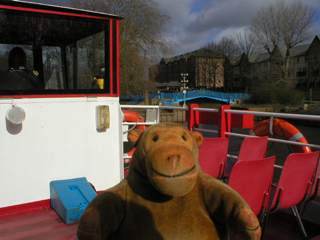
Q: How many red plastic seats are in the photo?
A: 5